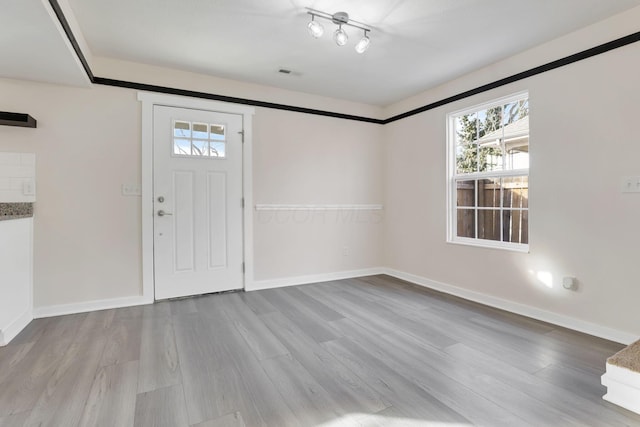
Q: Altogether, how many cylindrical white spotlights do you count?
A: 3